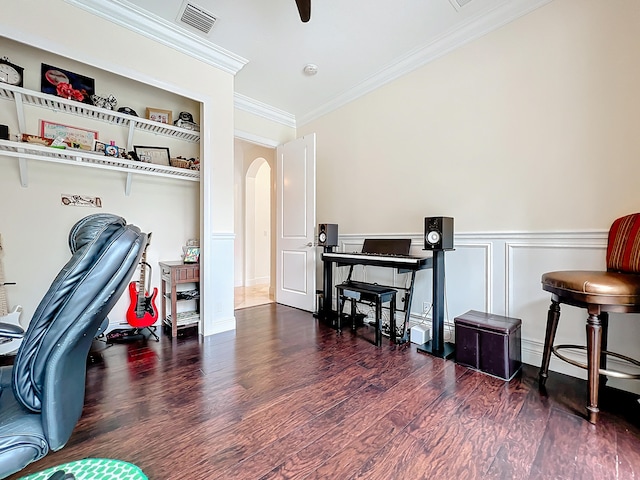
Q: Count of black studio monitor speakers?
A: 2